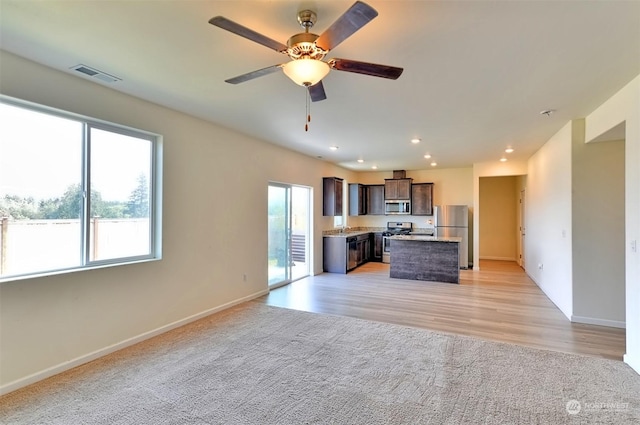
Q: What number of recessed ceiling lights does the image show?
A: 8